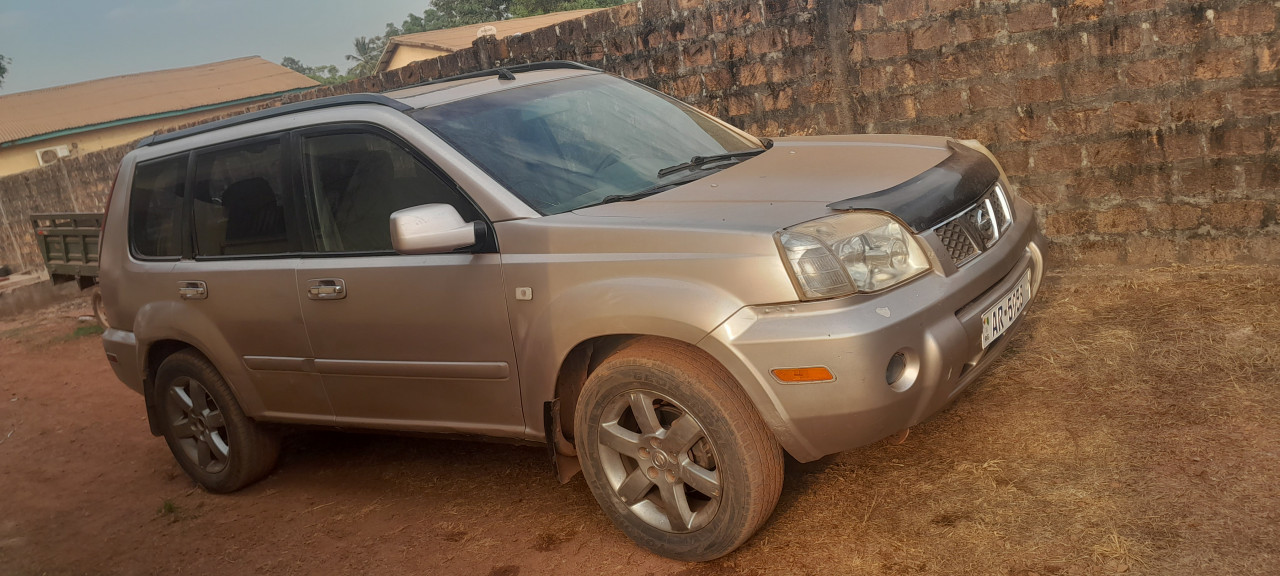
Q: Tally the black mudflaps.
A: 2